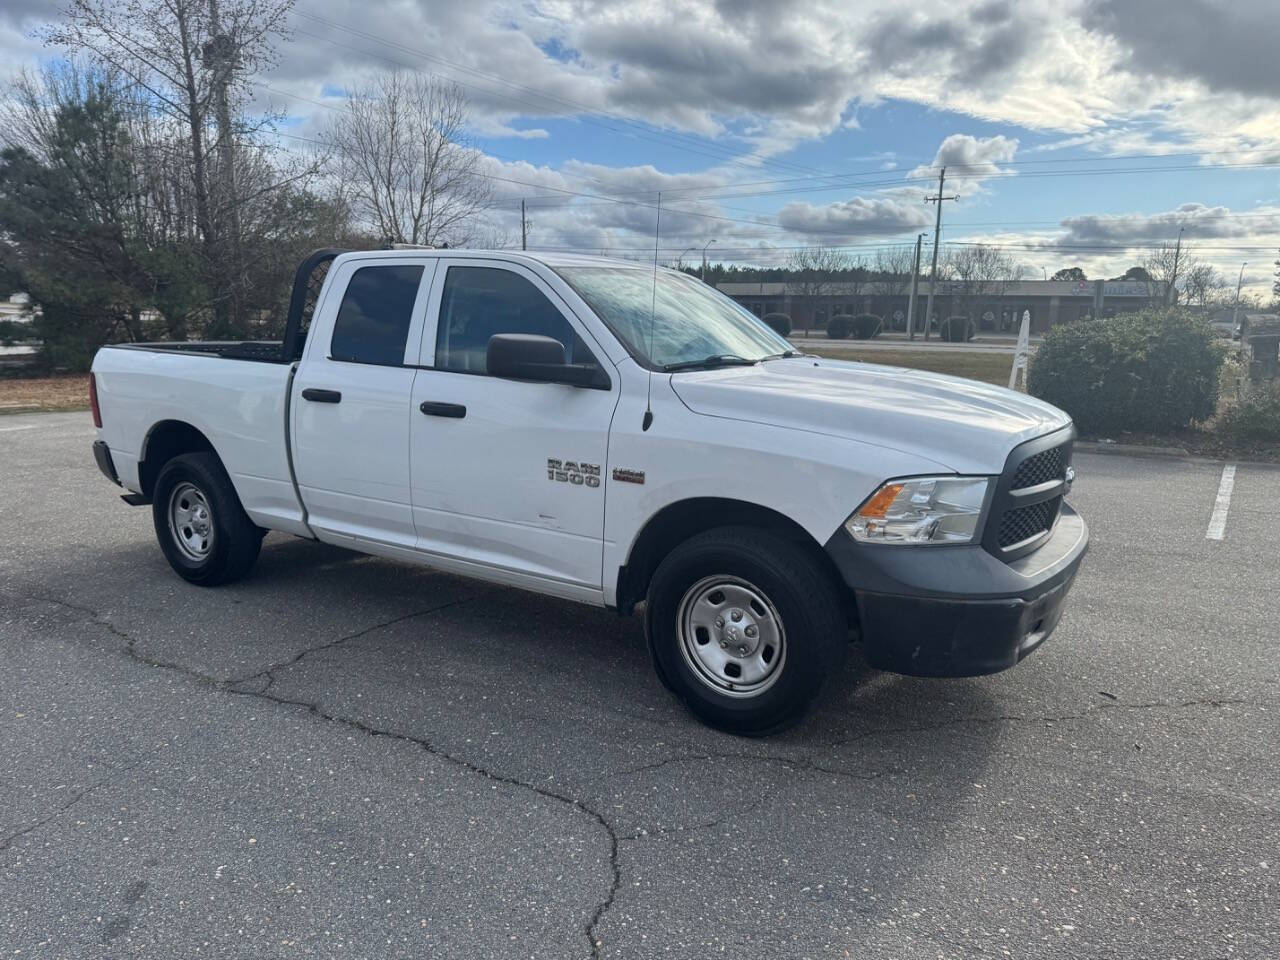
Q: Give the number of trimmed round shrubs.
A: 4